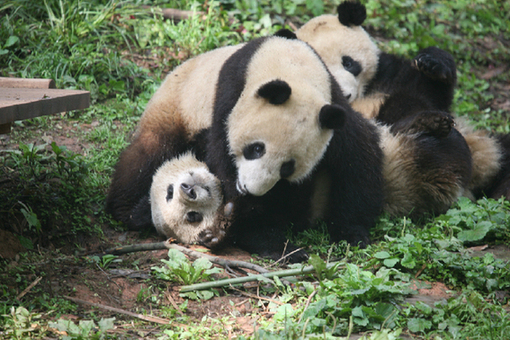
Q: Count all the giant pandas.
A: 3